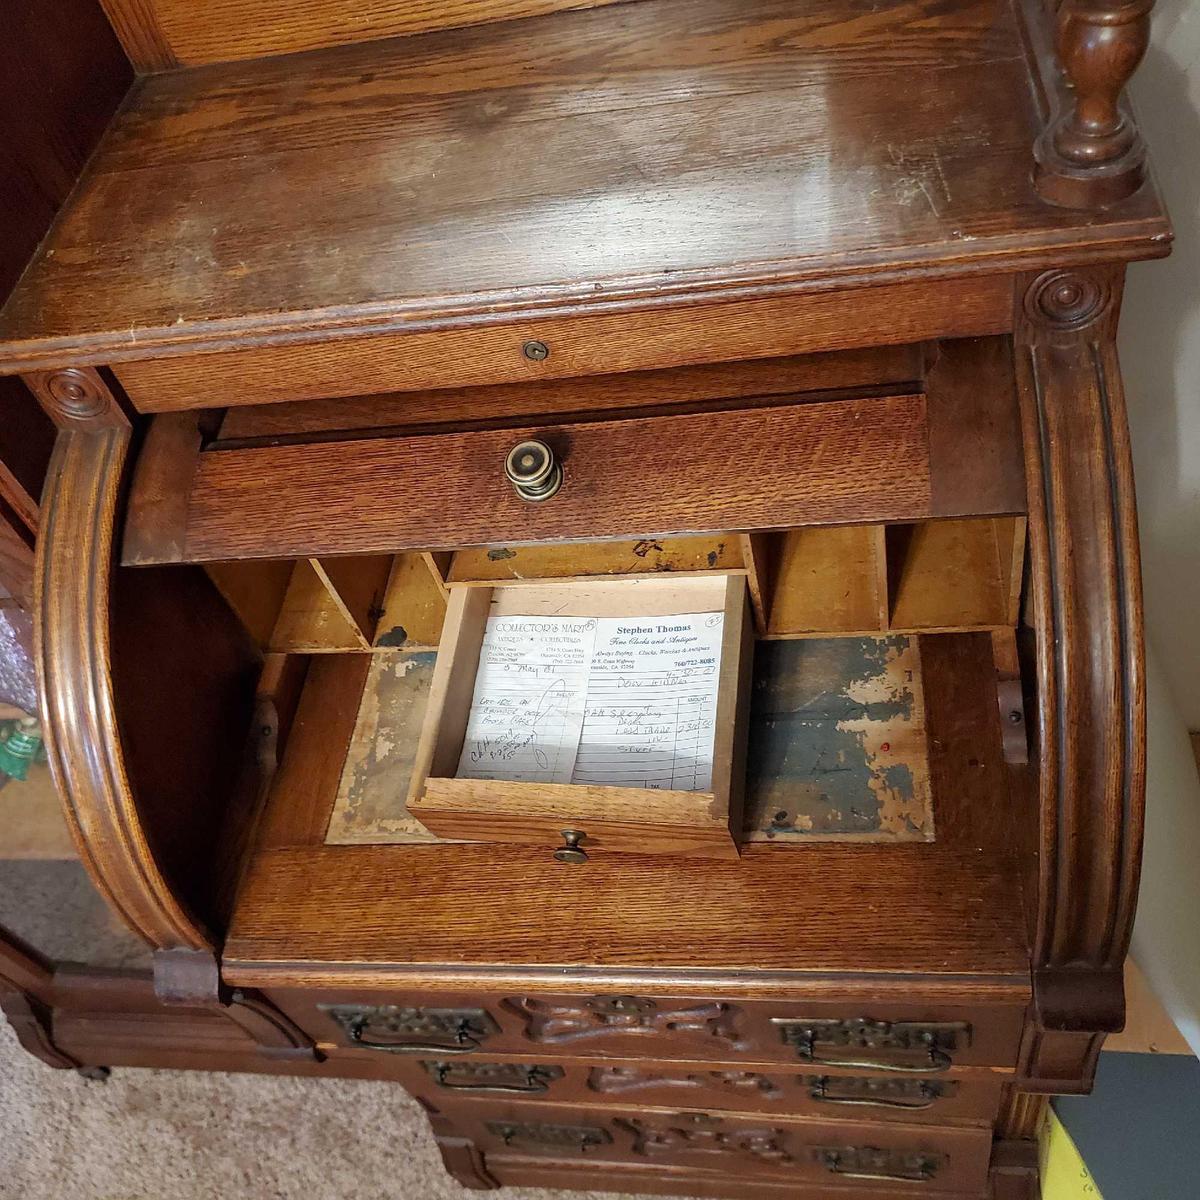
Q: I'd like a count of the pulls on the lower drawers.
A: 6